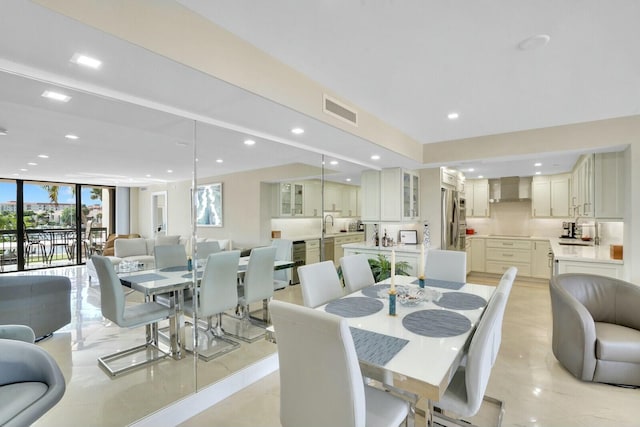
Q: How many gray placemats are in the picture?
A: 6